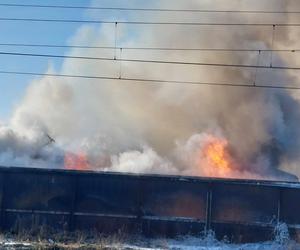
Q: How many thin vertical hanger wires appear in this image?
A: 4